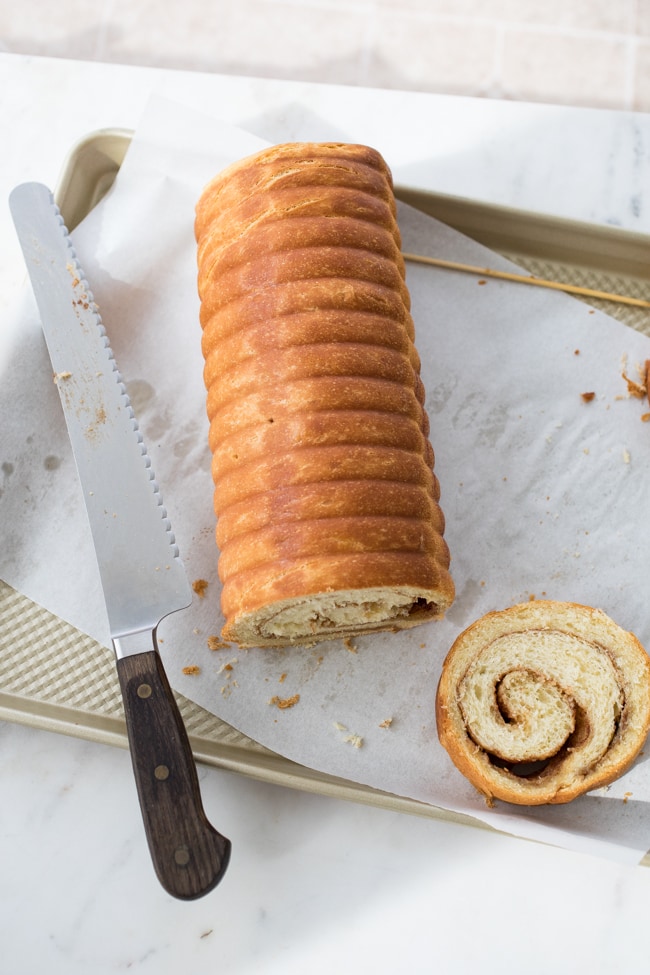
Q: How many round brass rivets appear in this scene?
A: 3